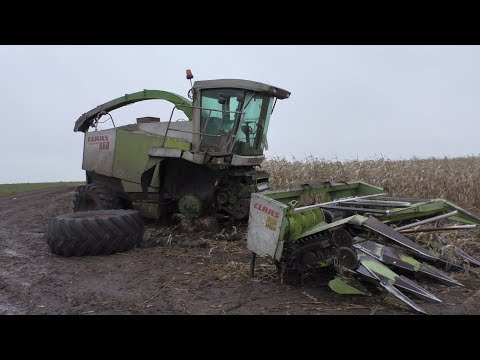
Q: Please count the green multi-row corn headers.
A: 1